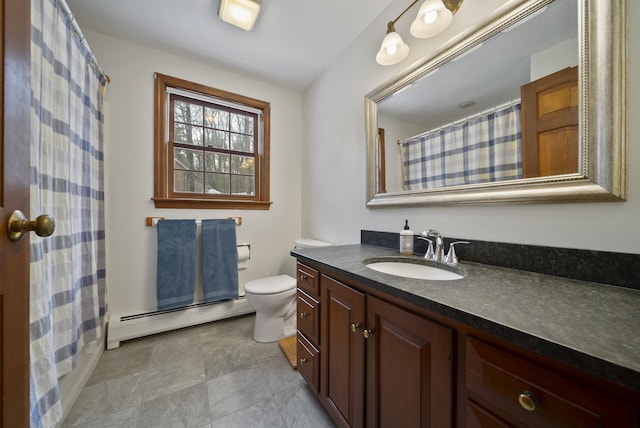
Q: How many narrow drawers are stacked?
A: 3